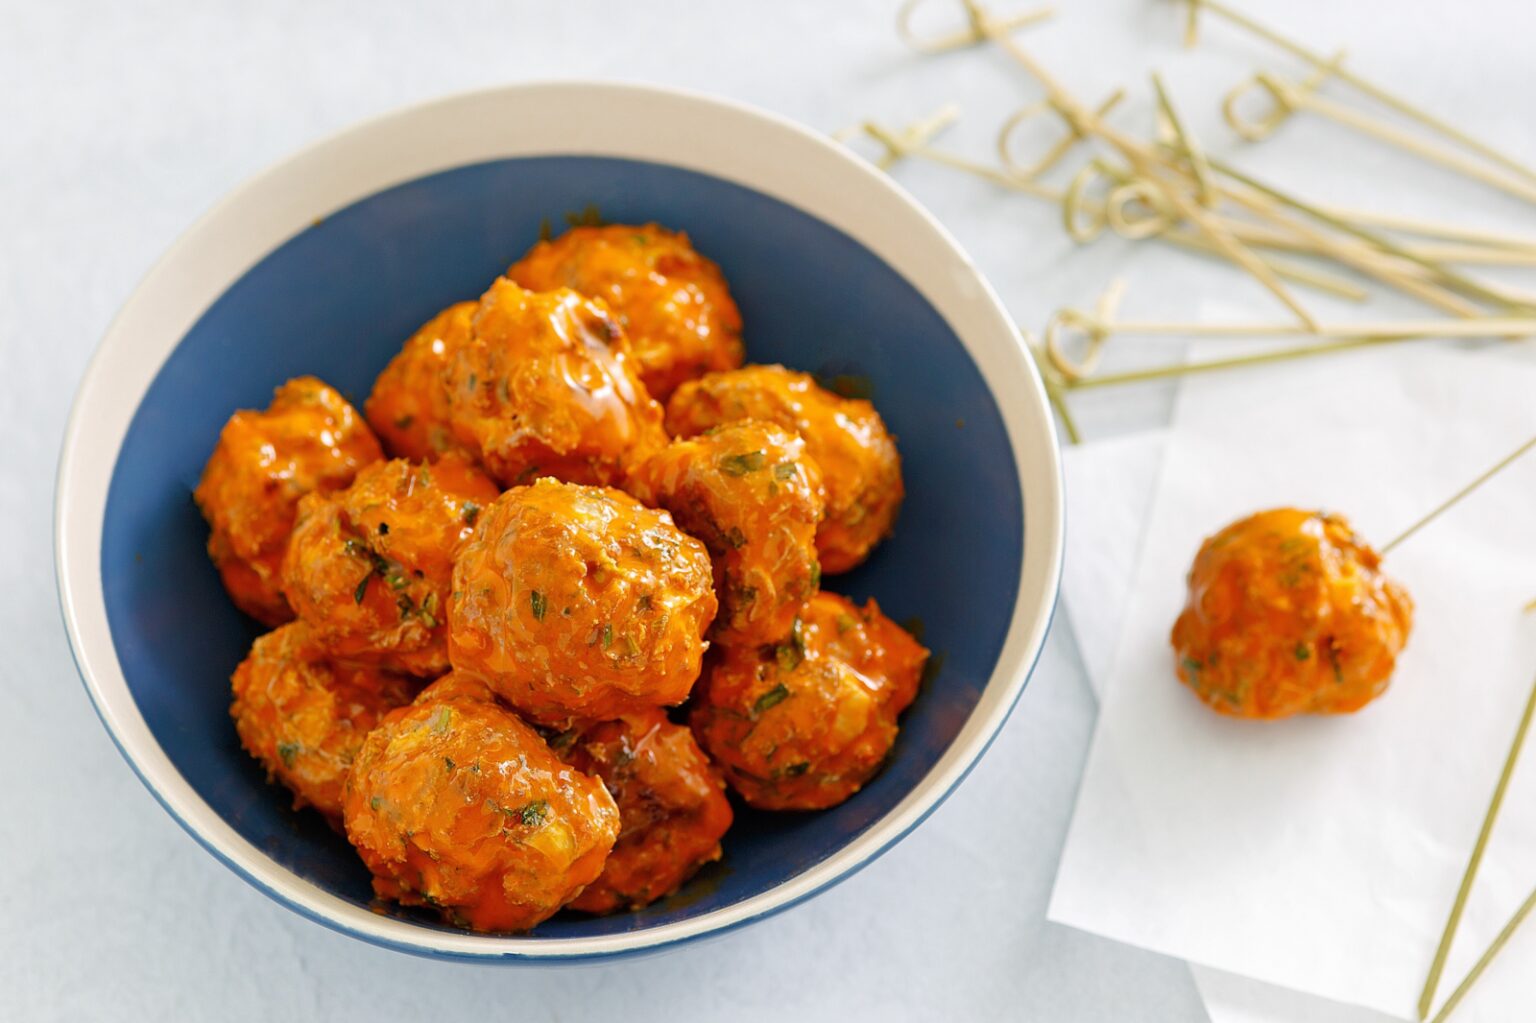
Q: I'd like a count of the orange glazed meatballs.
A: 13